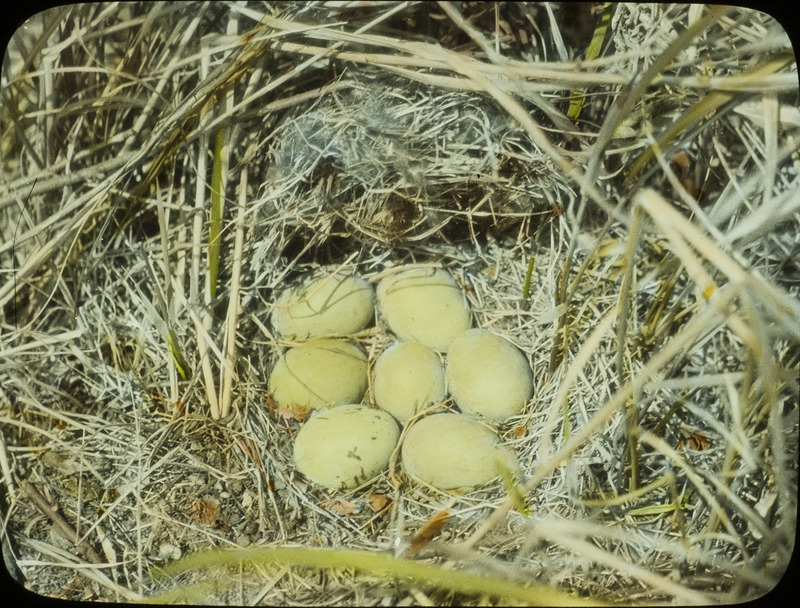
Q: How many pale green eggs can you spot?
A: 7